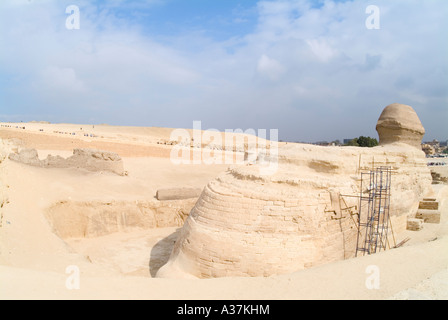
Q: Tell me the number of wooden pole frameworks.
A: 1